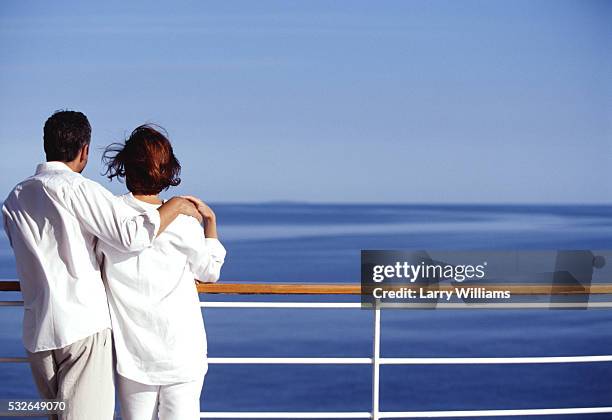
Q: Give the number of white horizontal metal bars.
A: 3